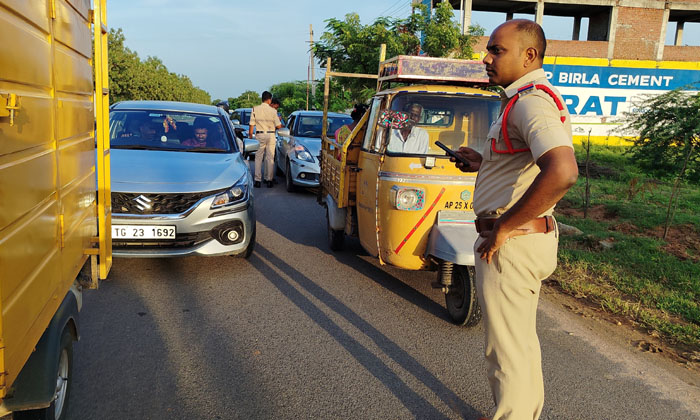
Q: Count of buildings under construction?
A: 1